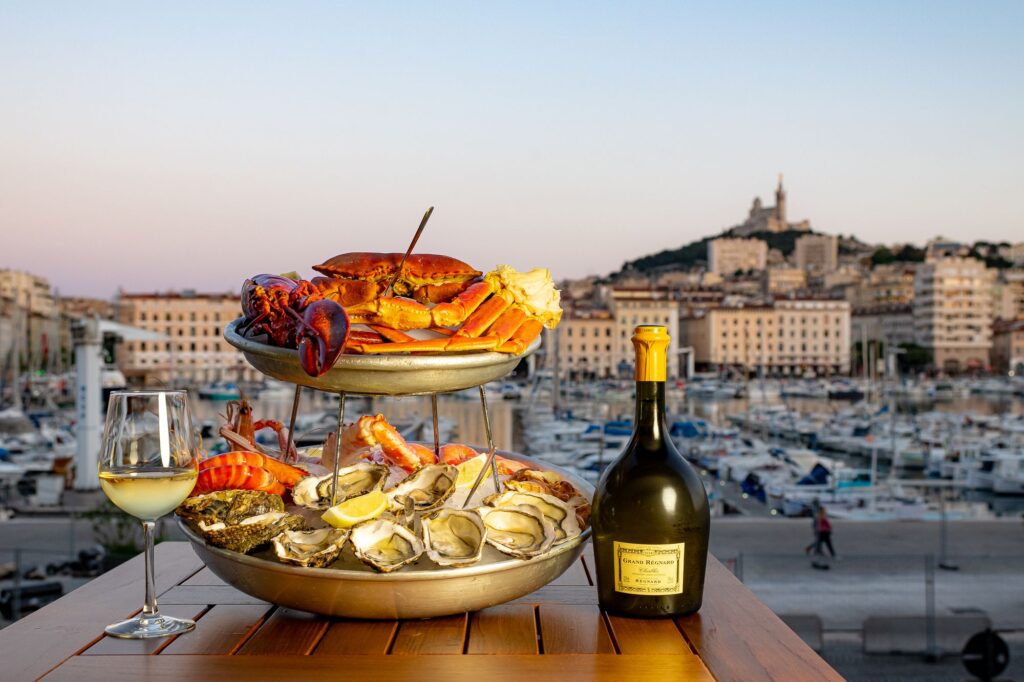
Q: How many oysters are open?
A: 7